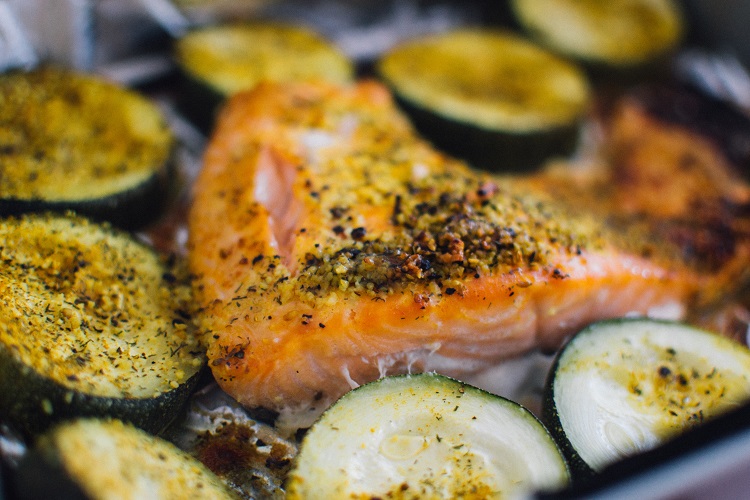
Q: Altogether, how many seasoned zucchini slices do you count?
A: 8